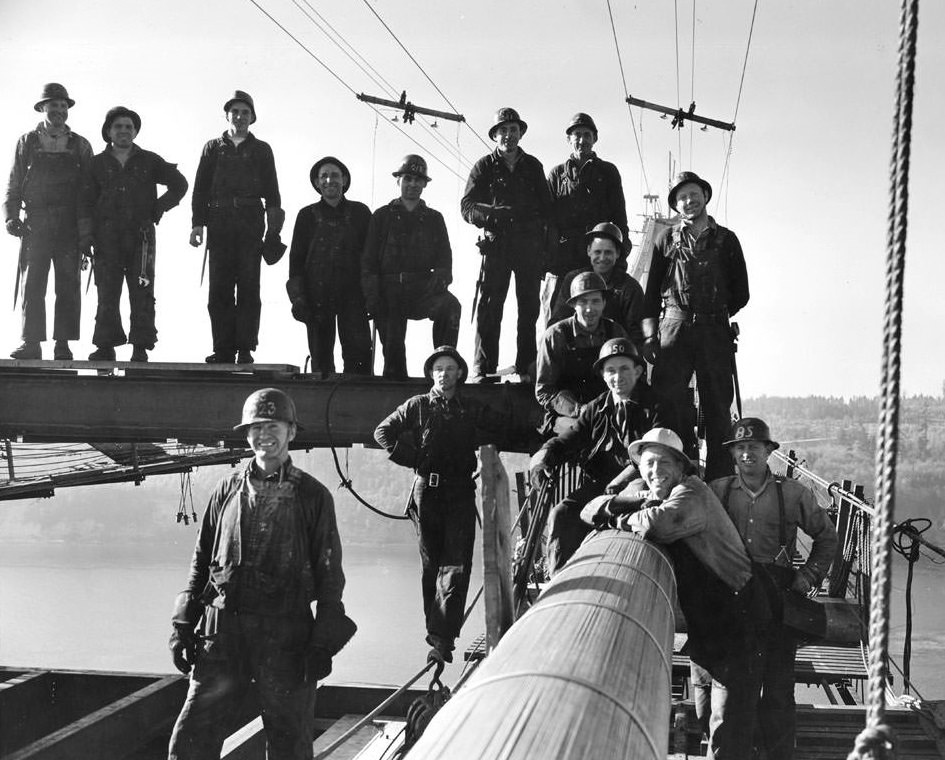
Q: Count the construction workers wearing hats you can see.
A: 15